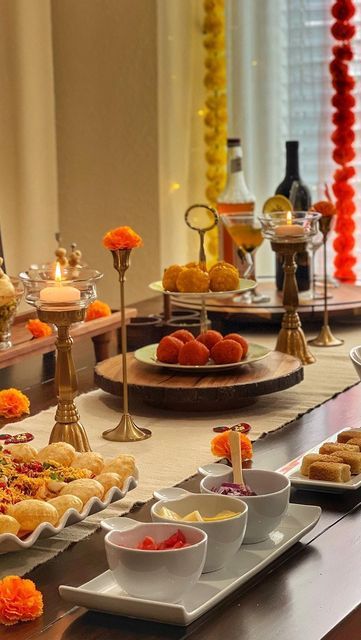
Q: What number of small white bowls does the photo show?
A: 3